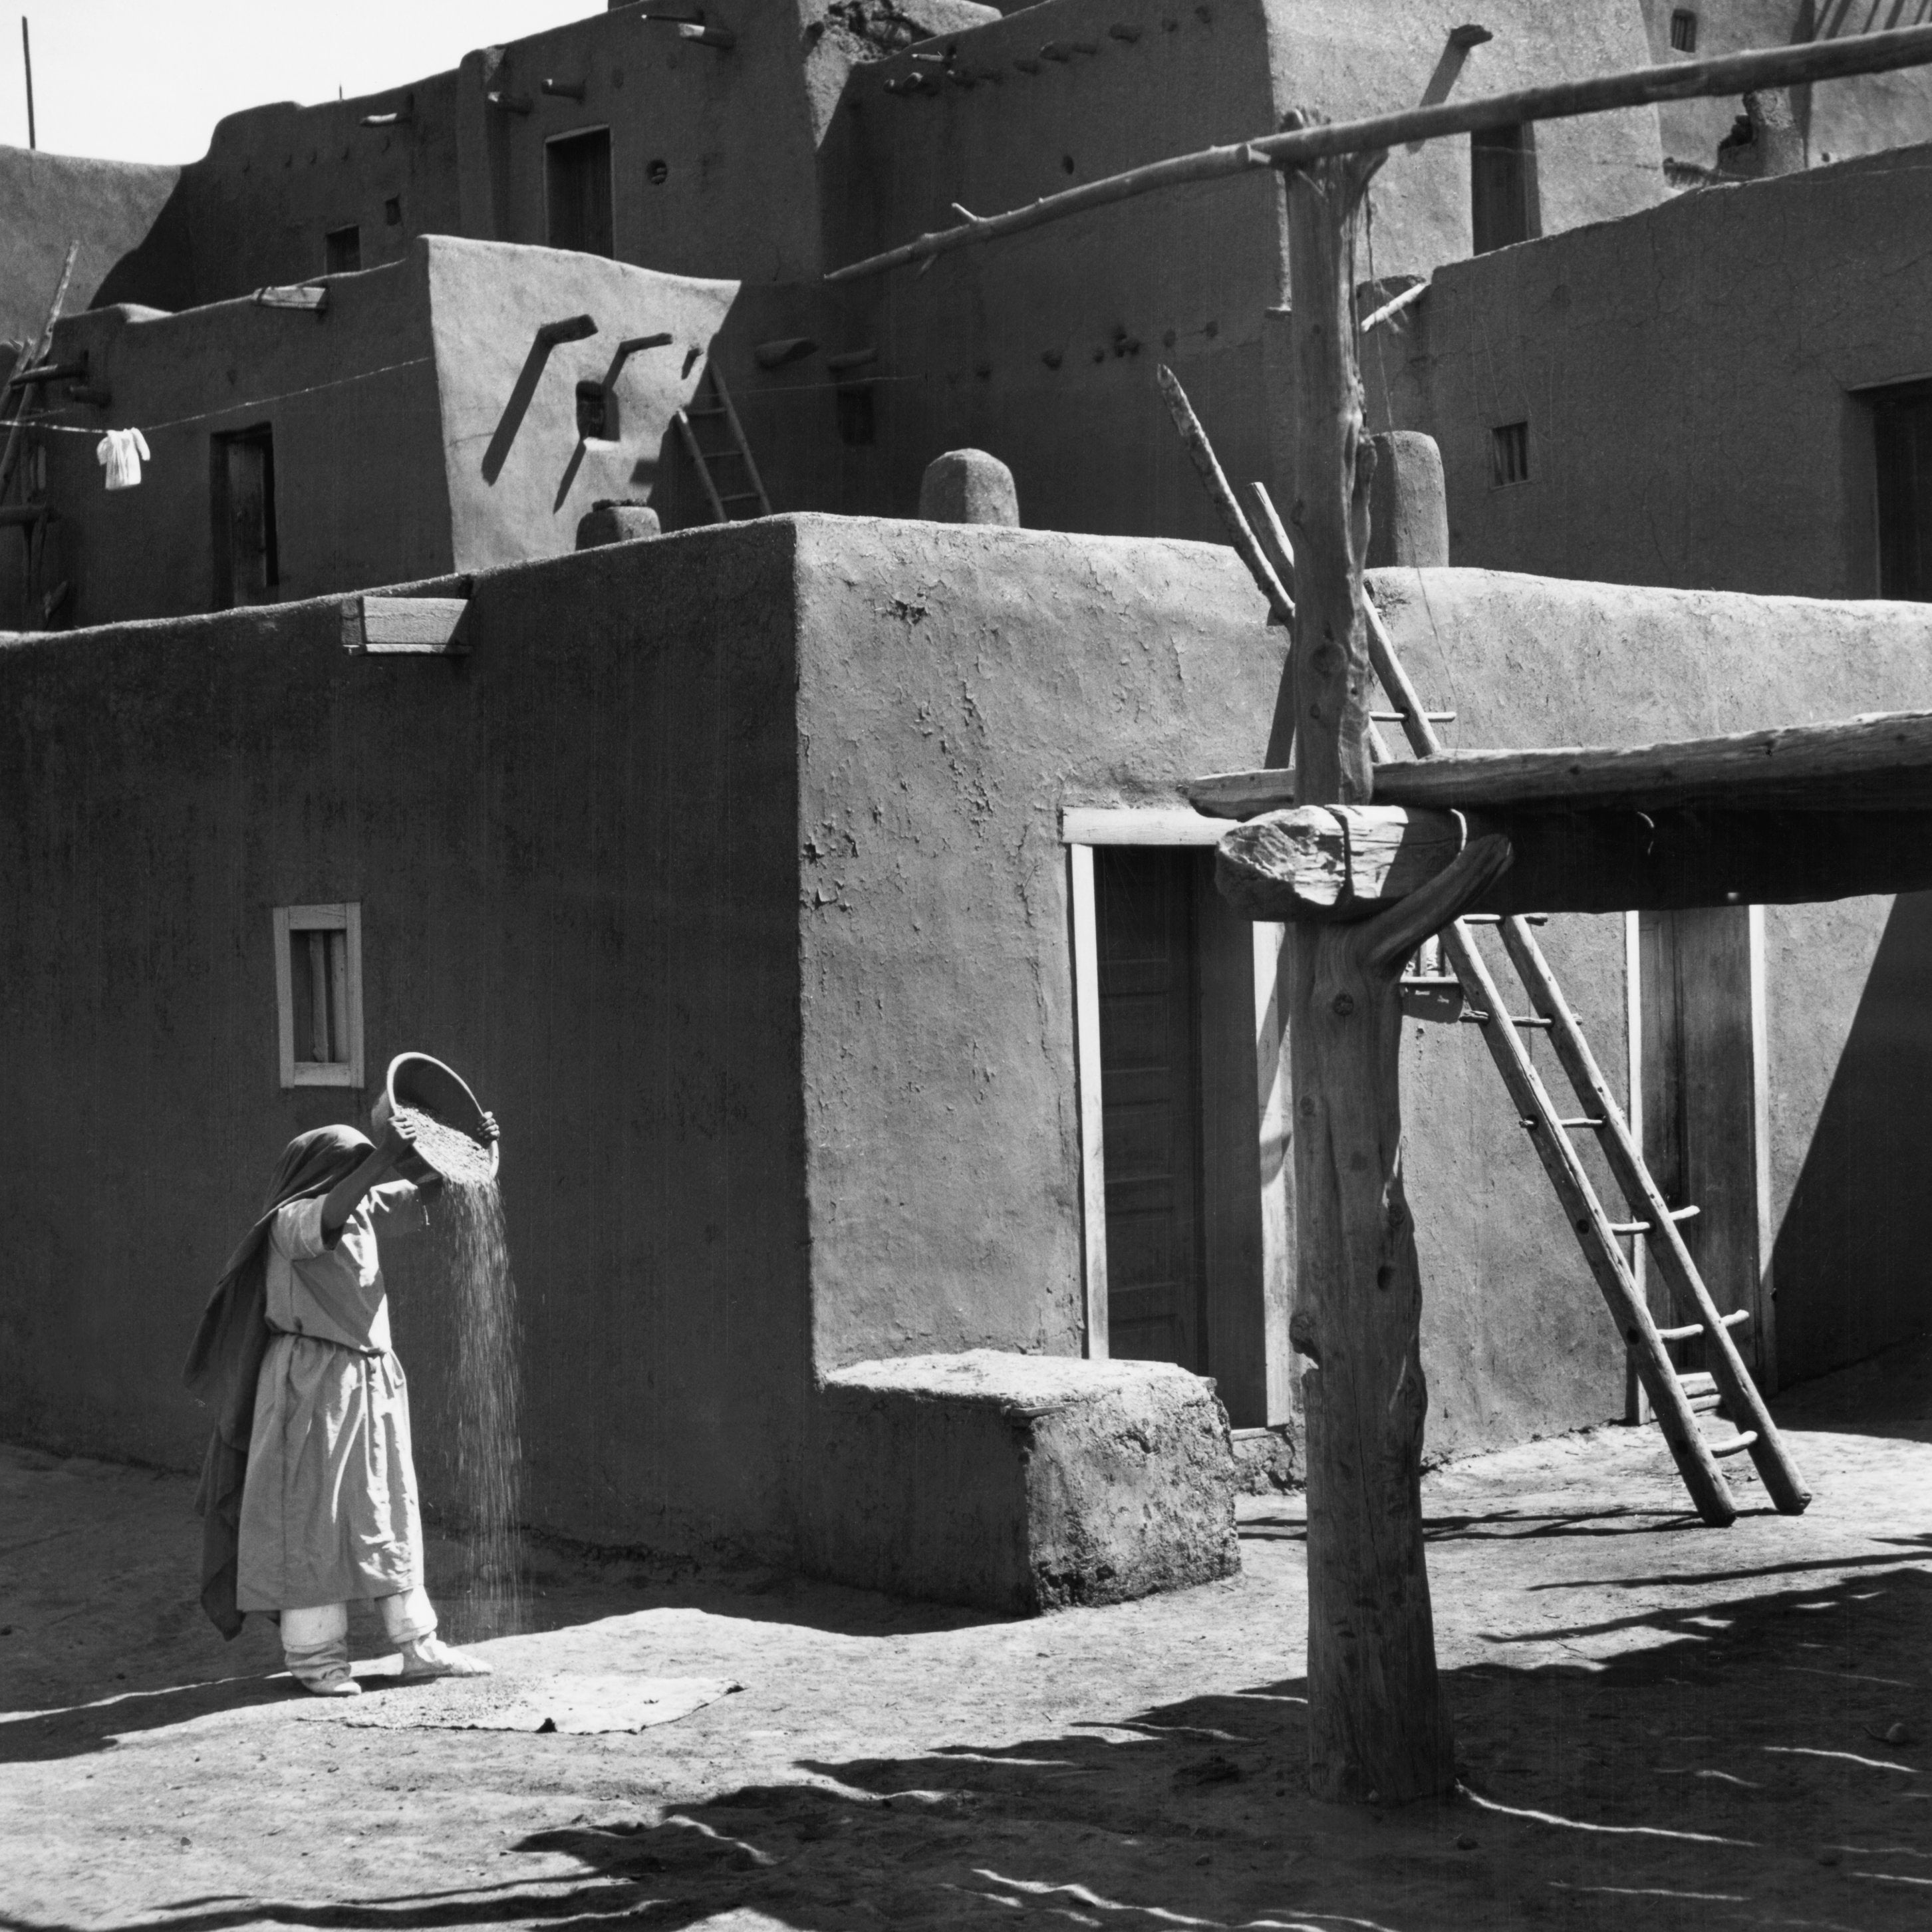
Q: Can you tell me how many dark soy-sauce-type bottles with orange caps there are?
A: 0